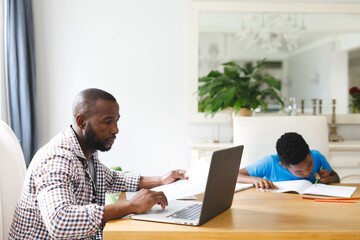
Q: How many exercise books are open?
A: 1